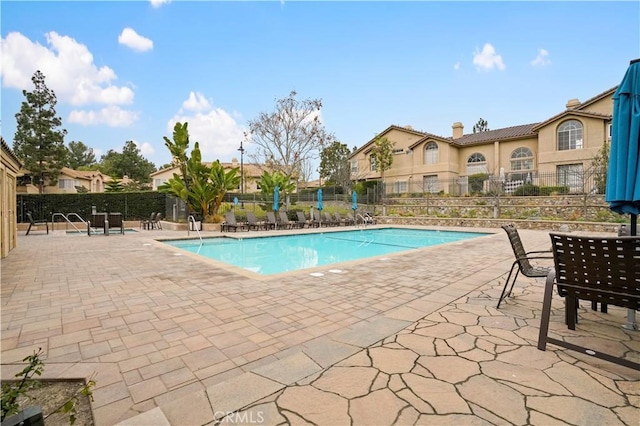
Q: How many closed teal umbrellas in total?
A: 4